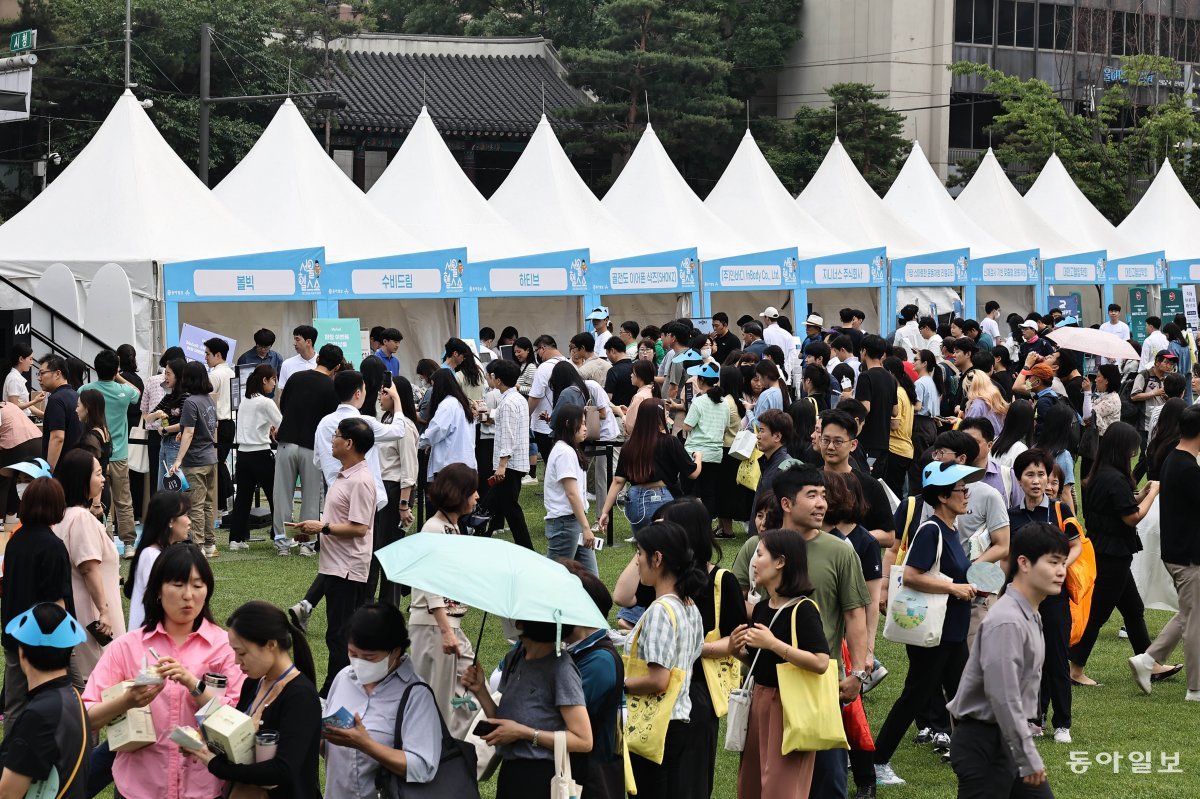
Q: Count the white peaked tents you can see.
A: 11